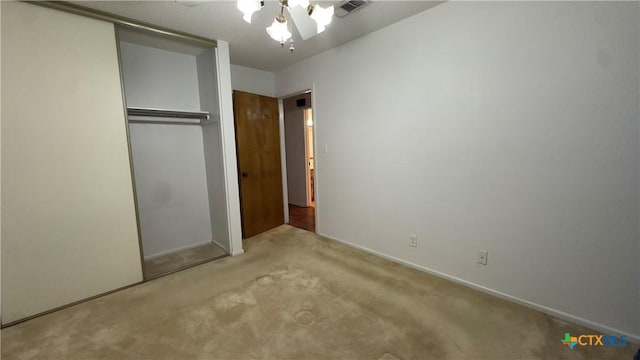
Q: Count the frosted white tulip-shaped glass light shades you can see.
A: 4